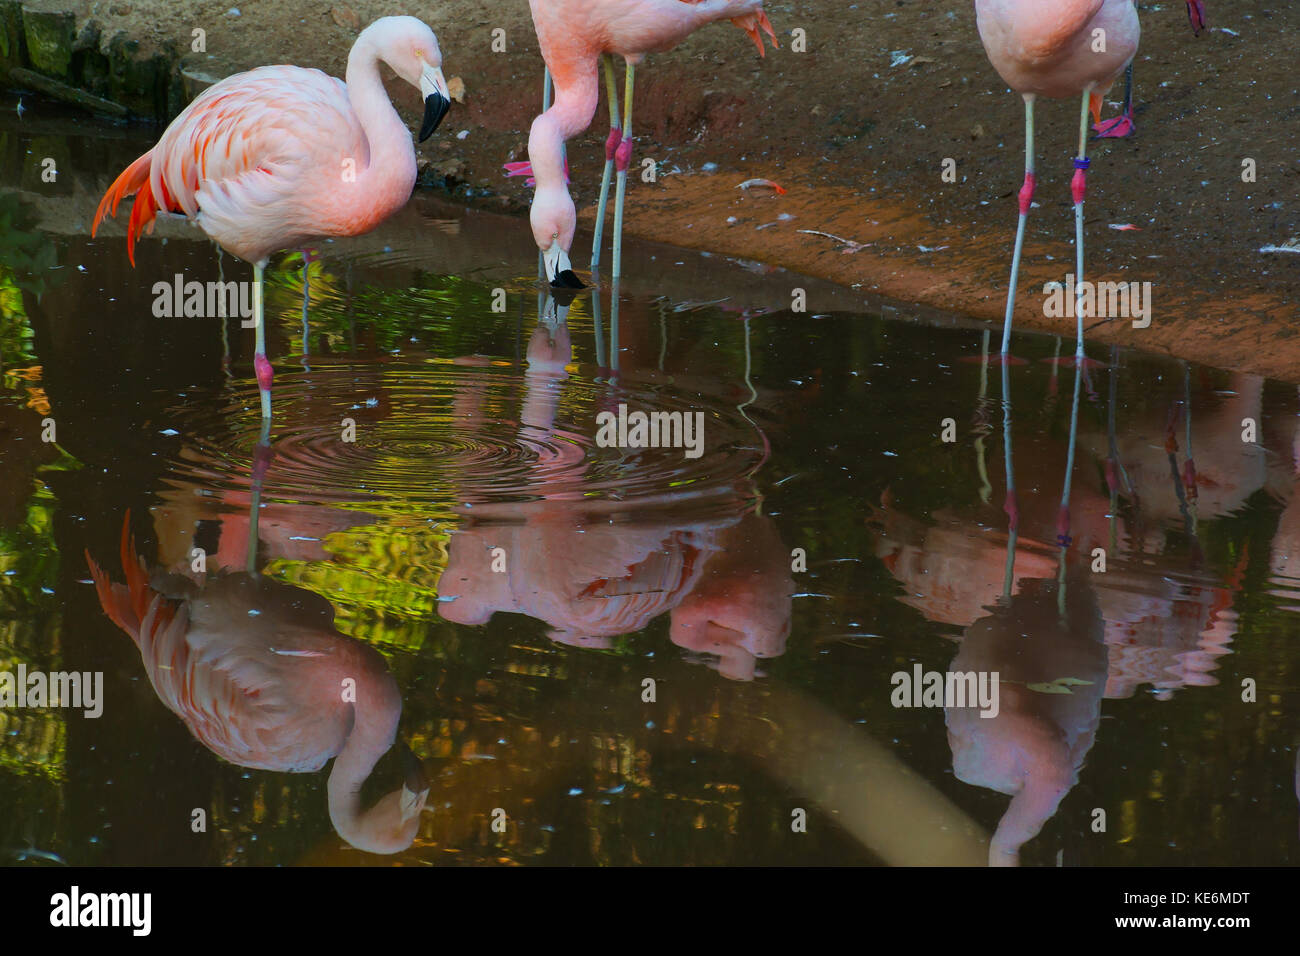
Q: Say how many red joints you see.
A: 5